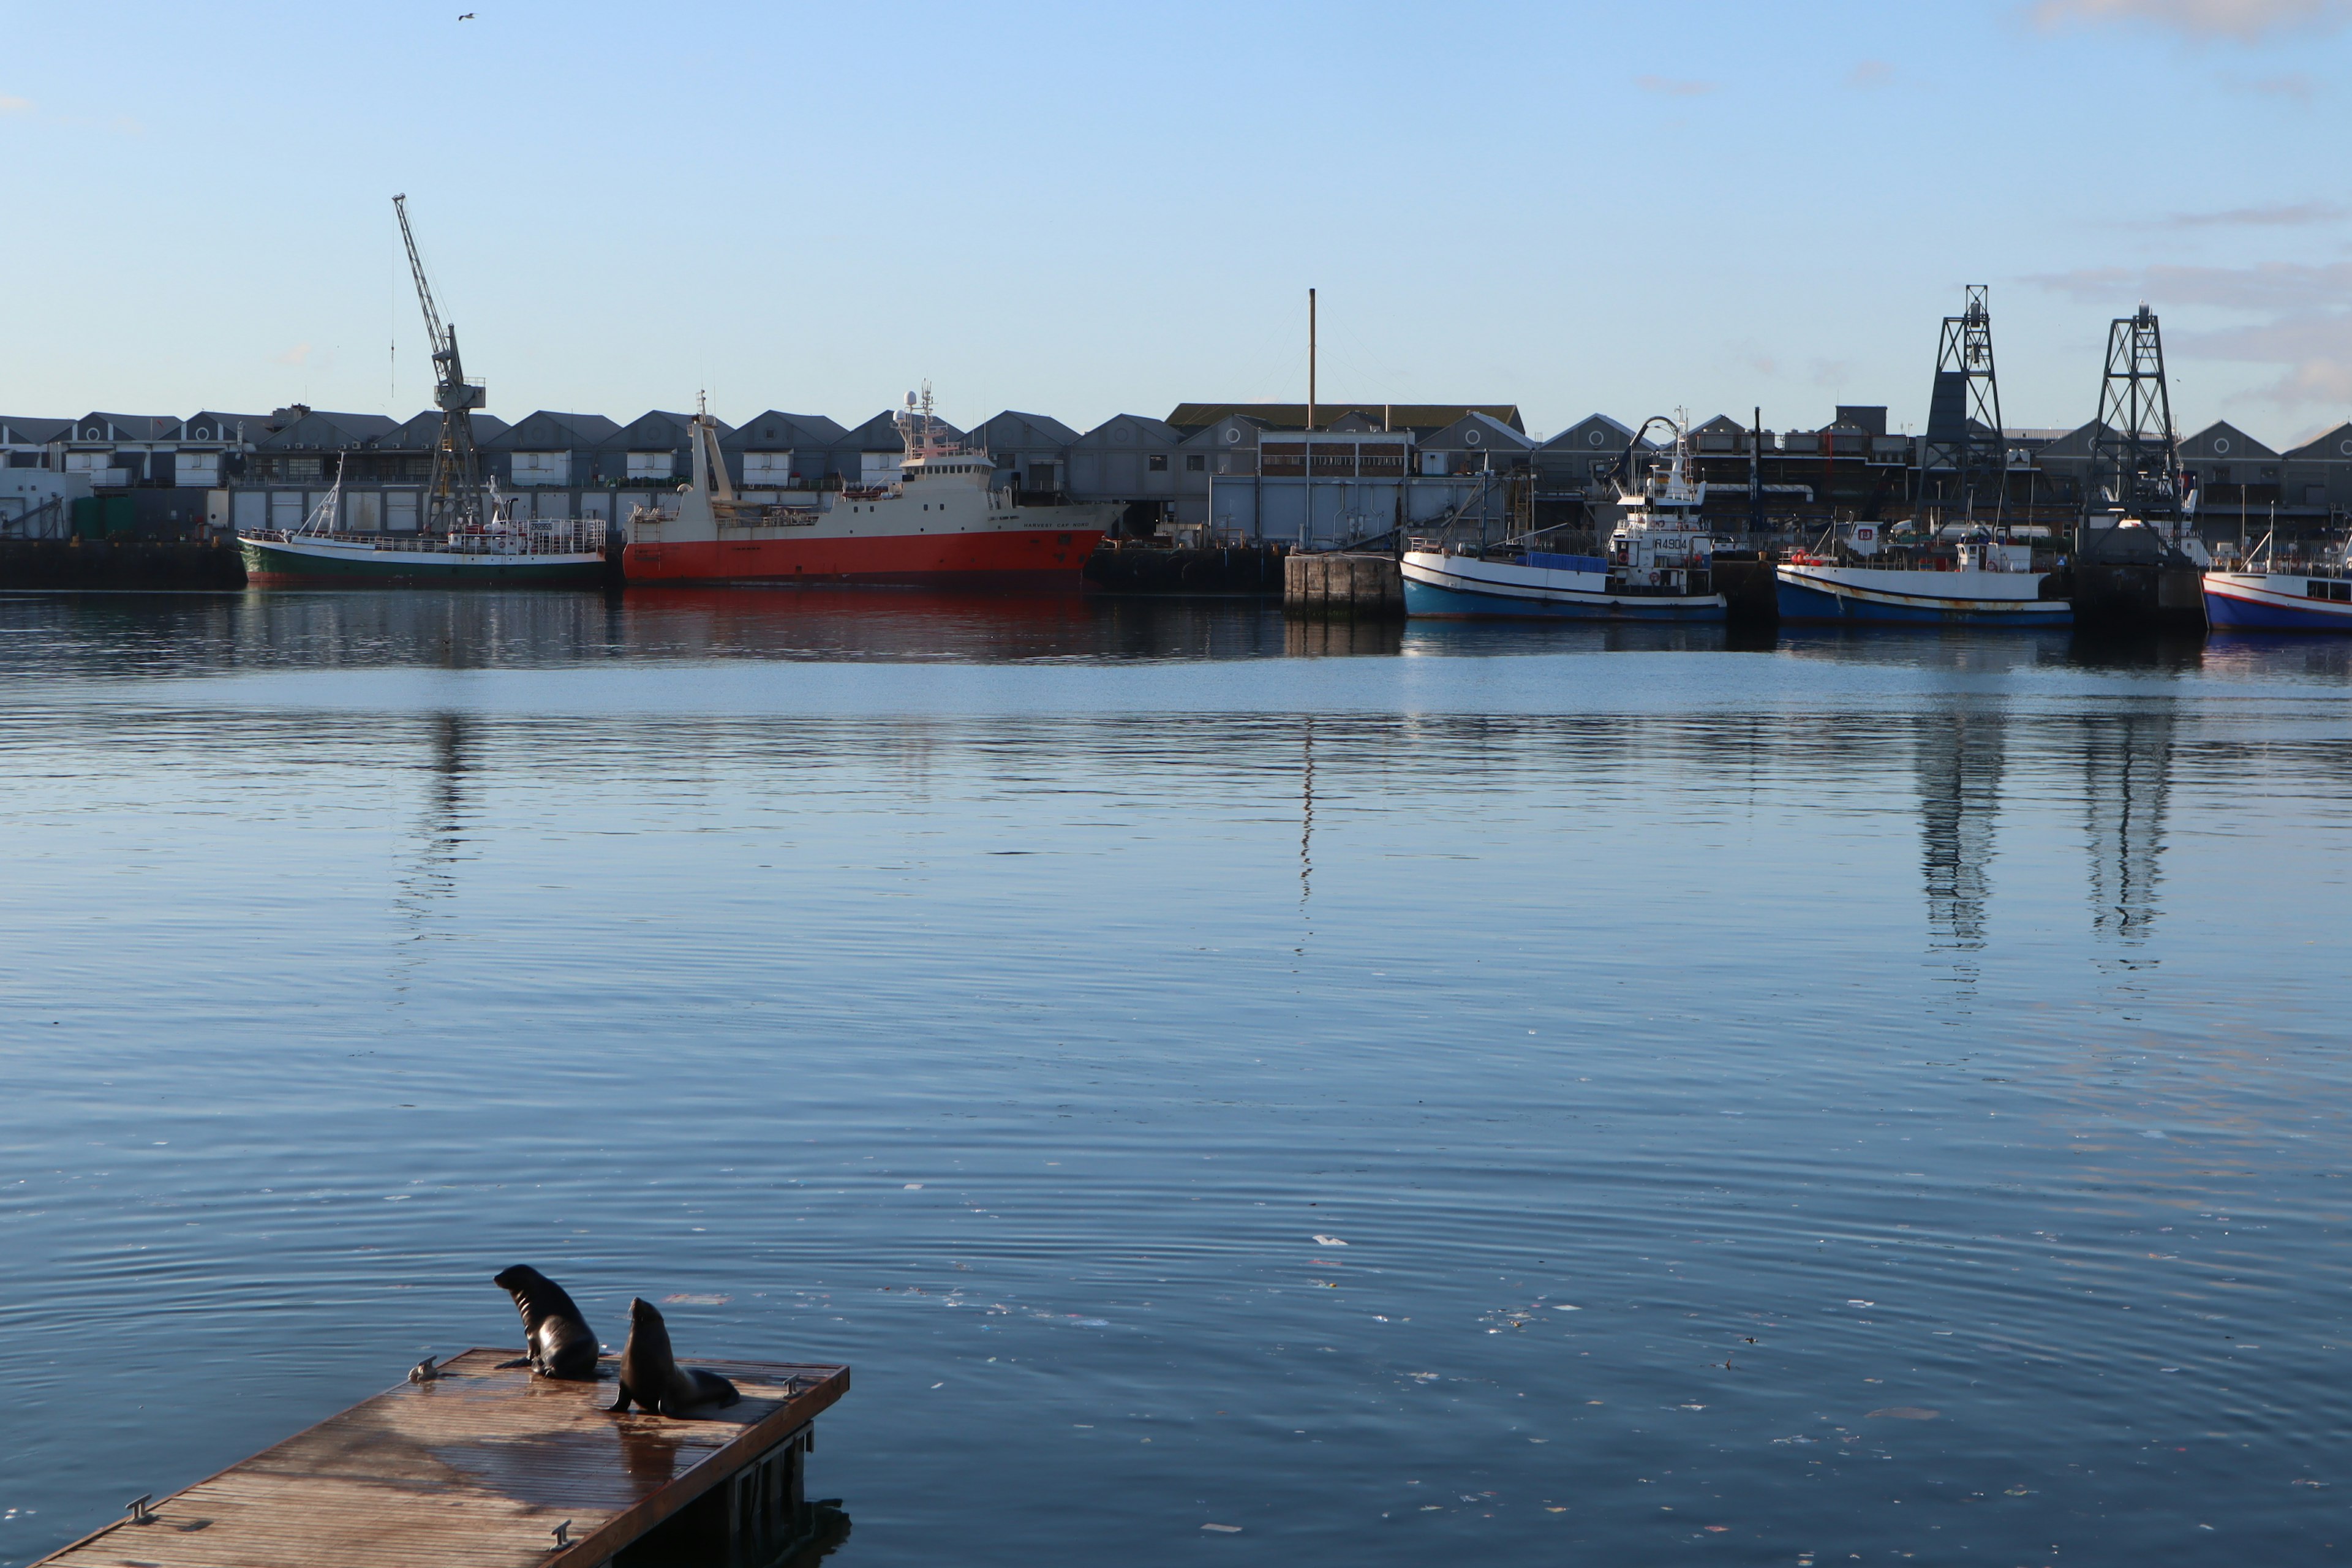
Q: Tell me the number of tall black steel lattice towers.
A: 2